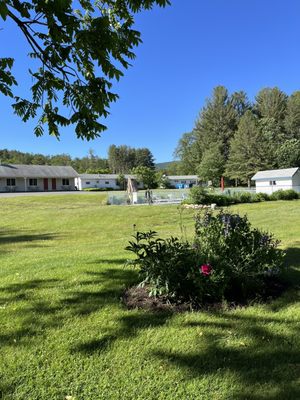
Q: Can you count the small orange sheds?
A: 0